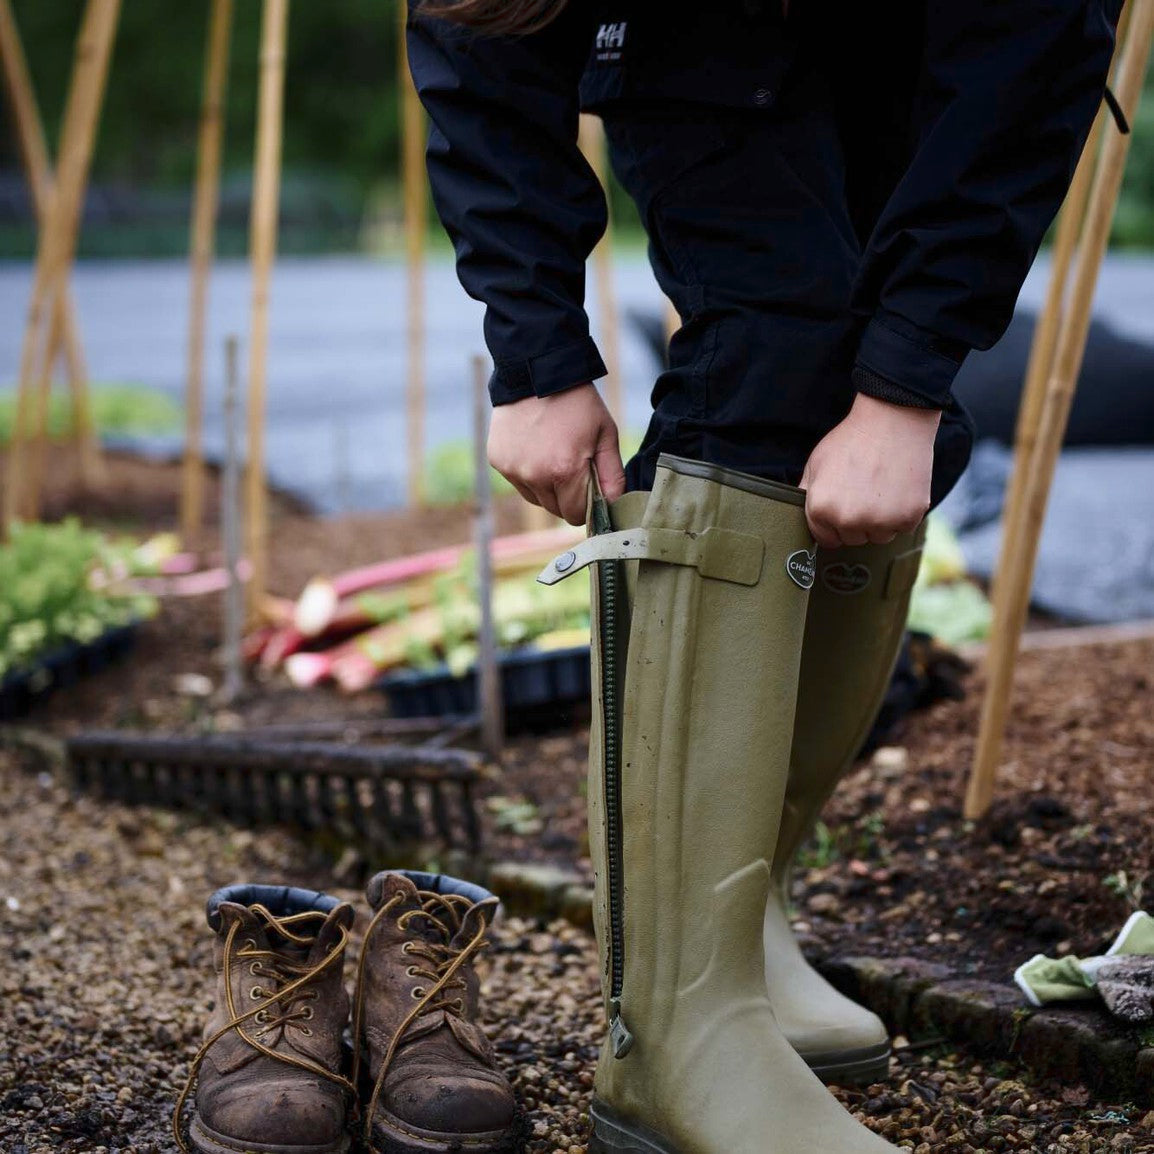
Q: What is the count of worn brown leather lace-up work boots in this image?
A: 2